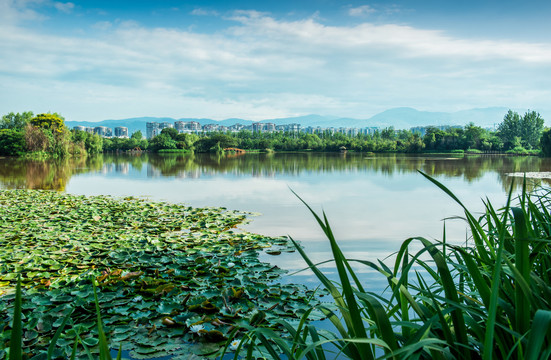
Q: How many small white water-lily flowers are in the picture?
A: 4